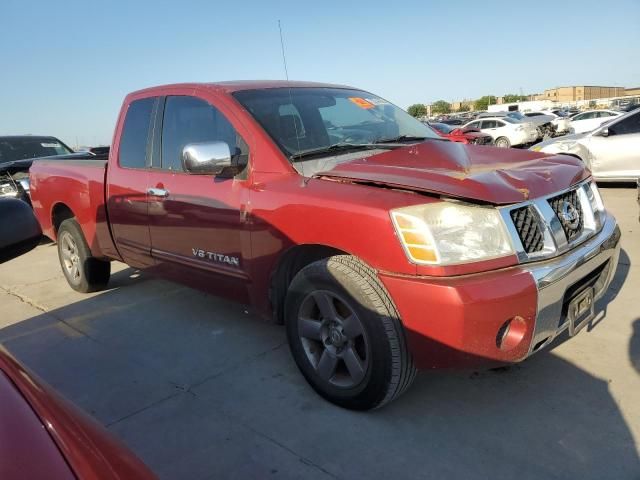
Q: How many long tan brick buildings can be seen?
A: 1